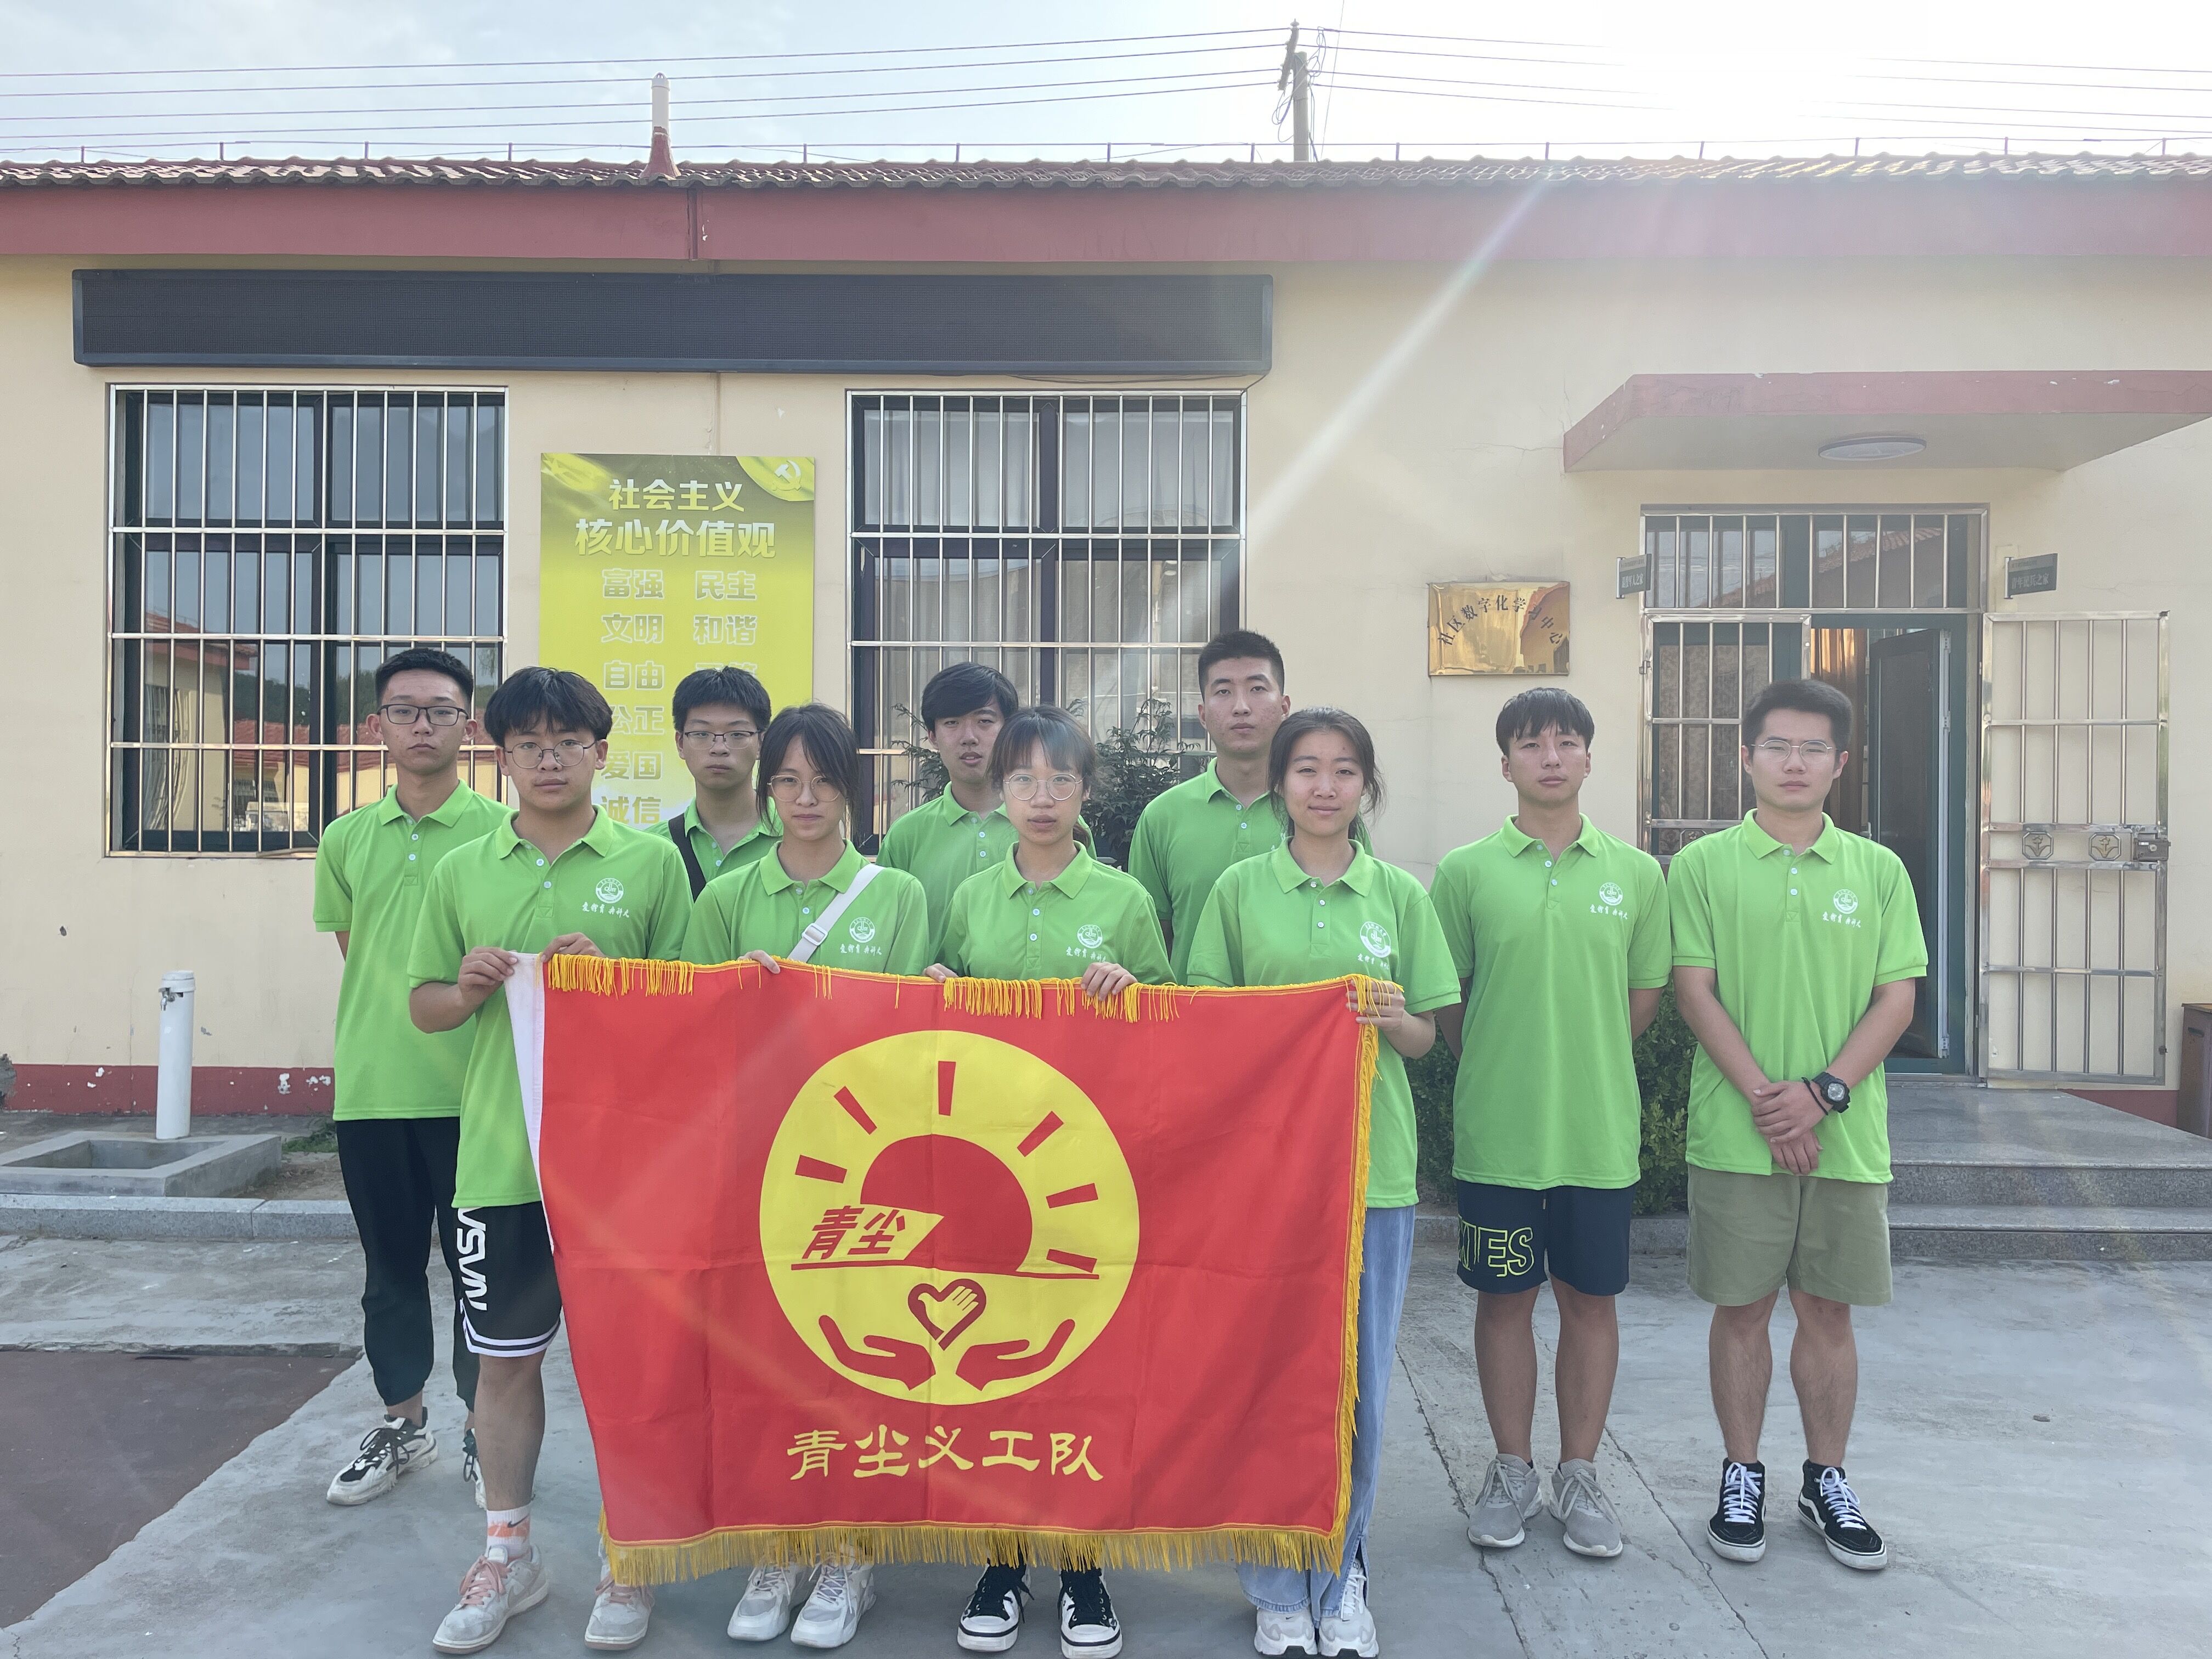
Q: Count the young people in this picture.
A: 10